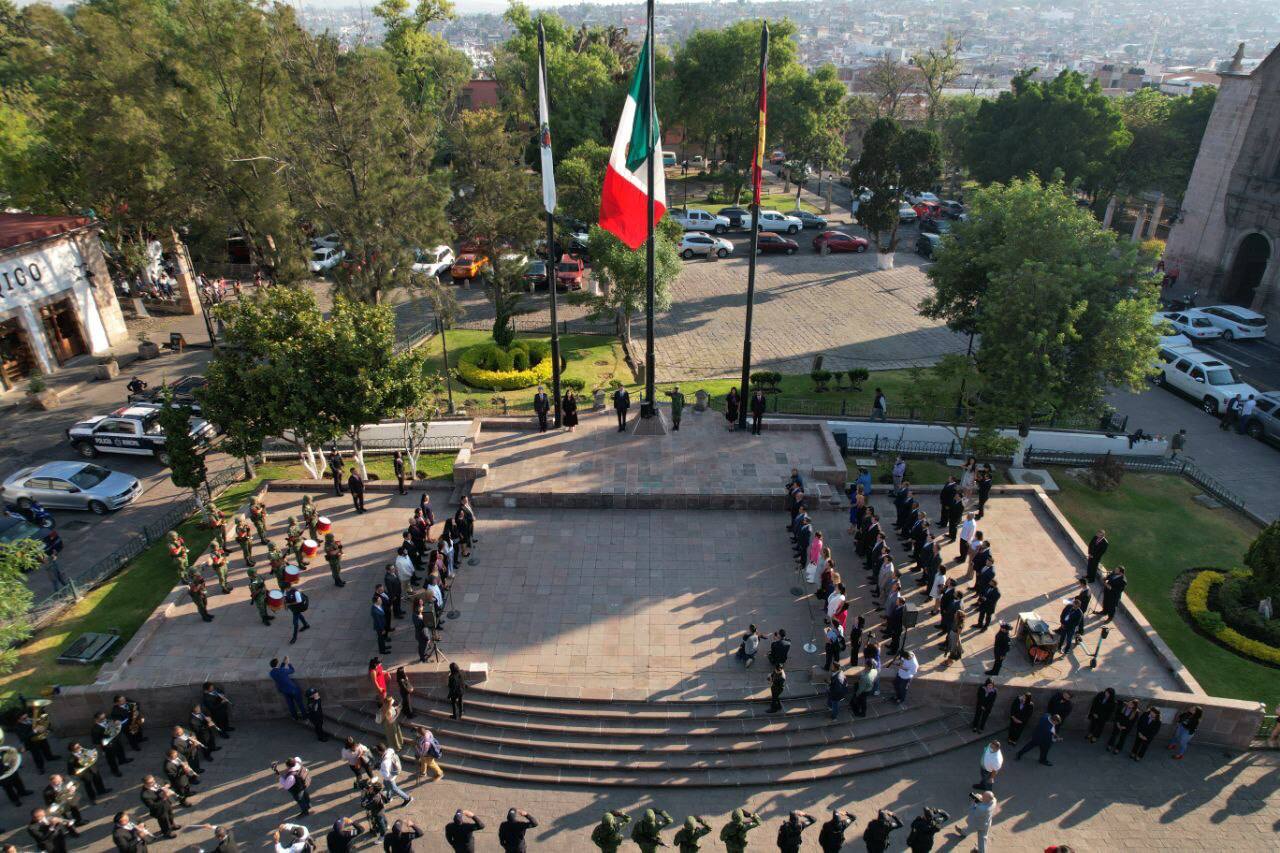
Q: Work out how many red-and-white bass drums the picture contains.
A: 4